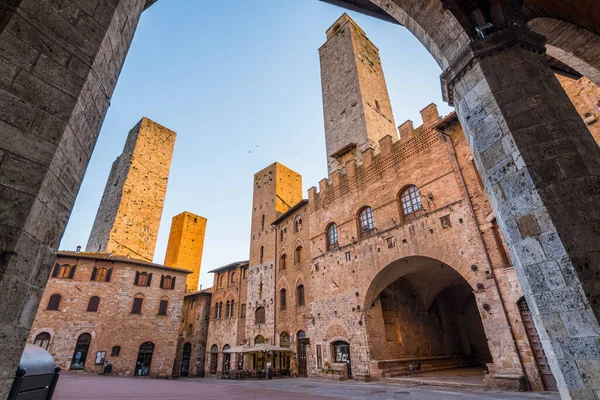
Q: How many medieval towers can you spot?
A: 4